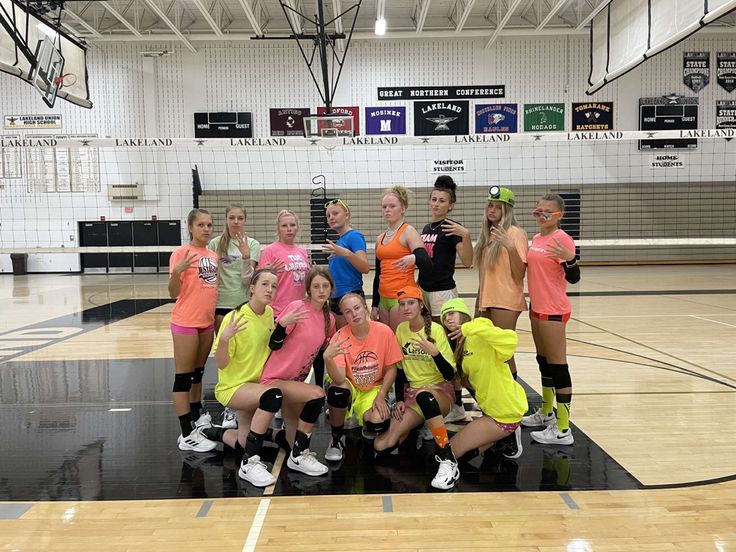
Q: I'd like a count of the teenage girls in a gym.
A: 13